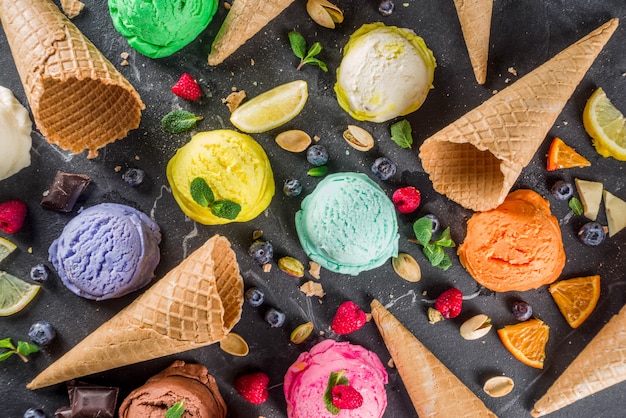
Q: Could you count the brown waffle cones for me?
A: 7